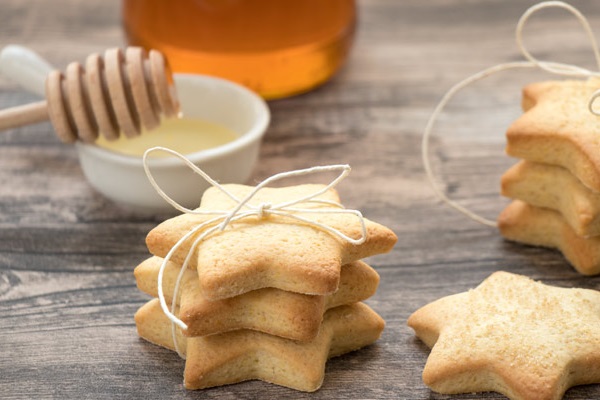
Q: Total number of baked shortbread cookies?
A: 7